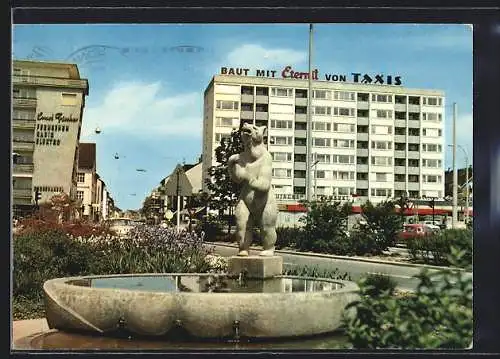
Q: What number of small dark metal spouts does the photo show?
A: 3